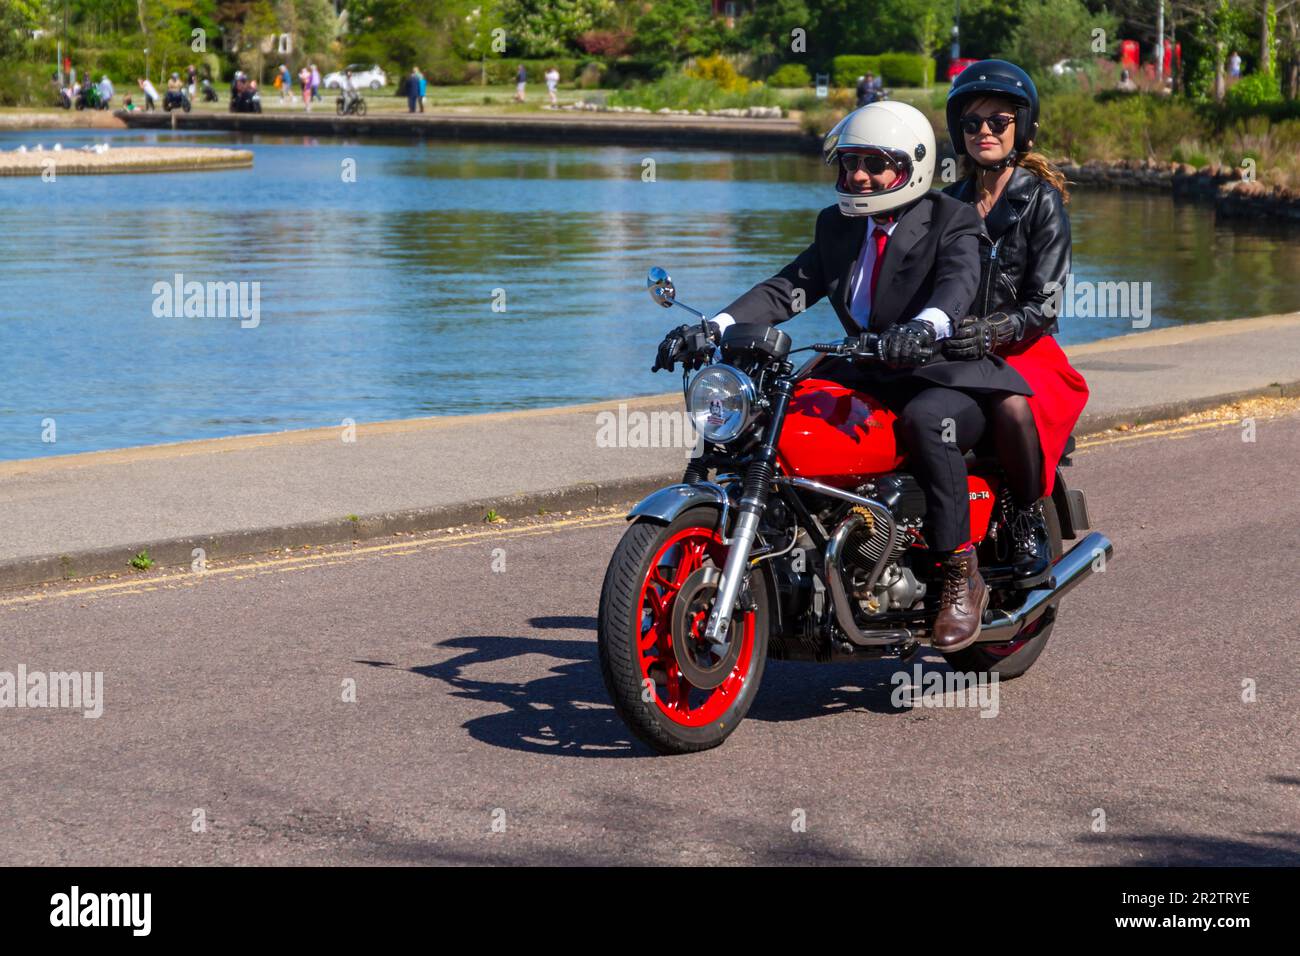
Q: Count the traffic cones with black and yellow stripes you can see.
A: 0